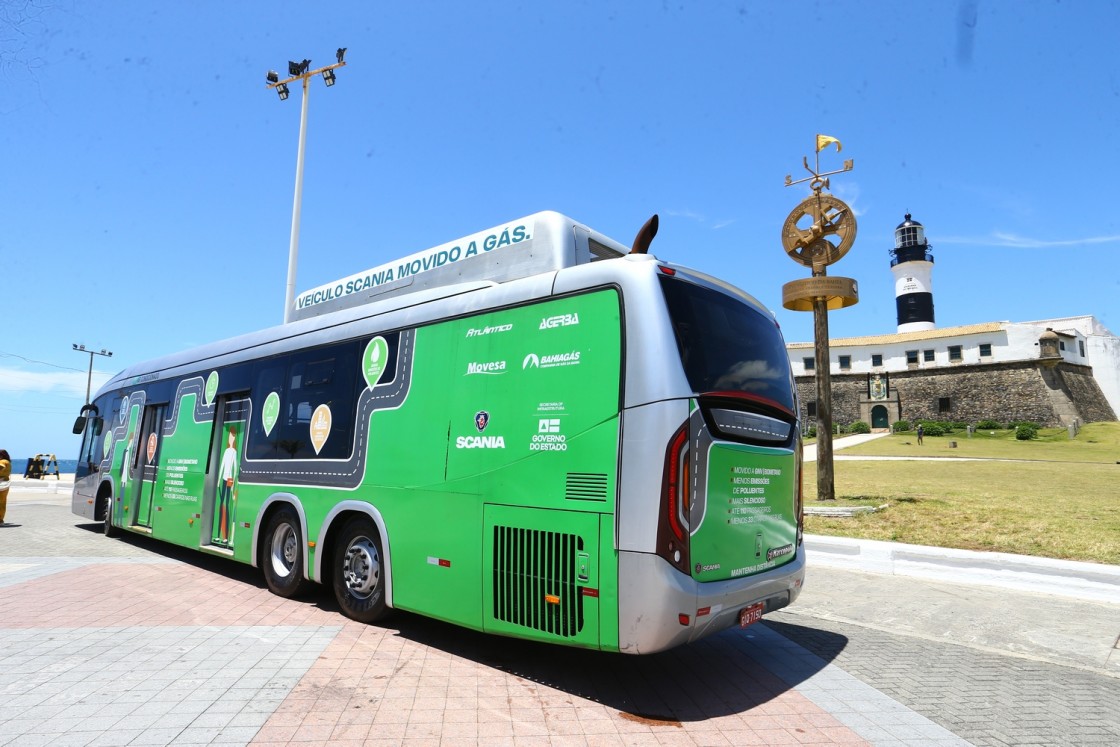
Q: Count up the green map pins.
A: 4